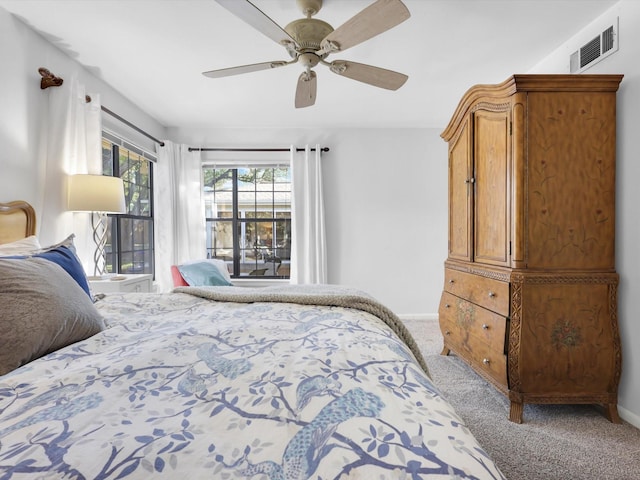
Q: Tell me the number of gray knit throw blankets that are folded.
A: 1